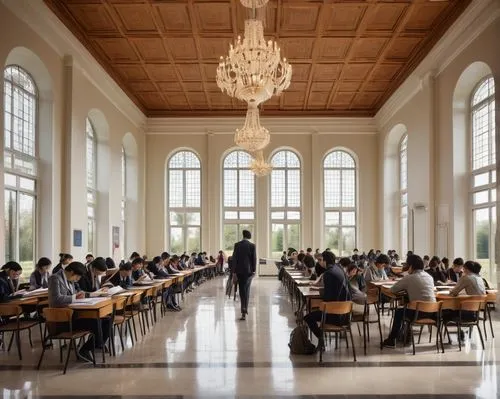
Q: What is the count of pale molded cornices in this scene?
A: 3